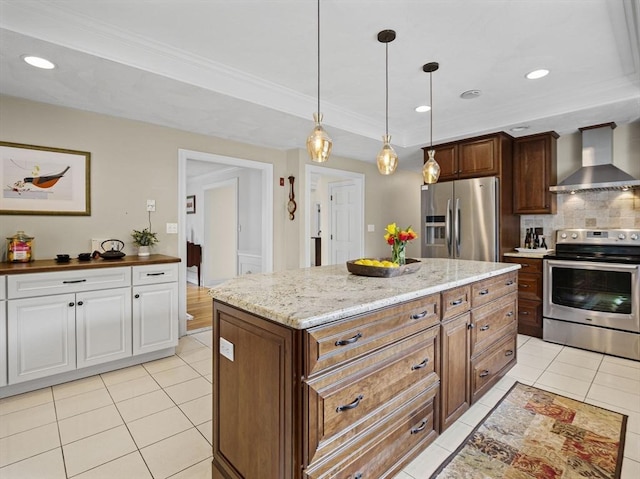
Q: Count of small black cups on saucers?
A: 2